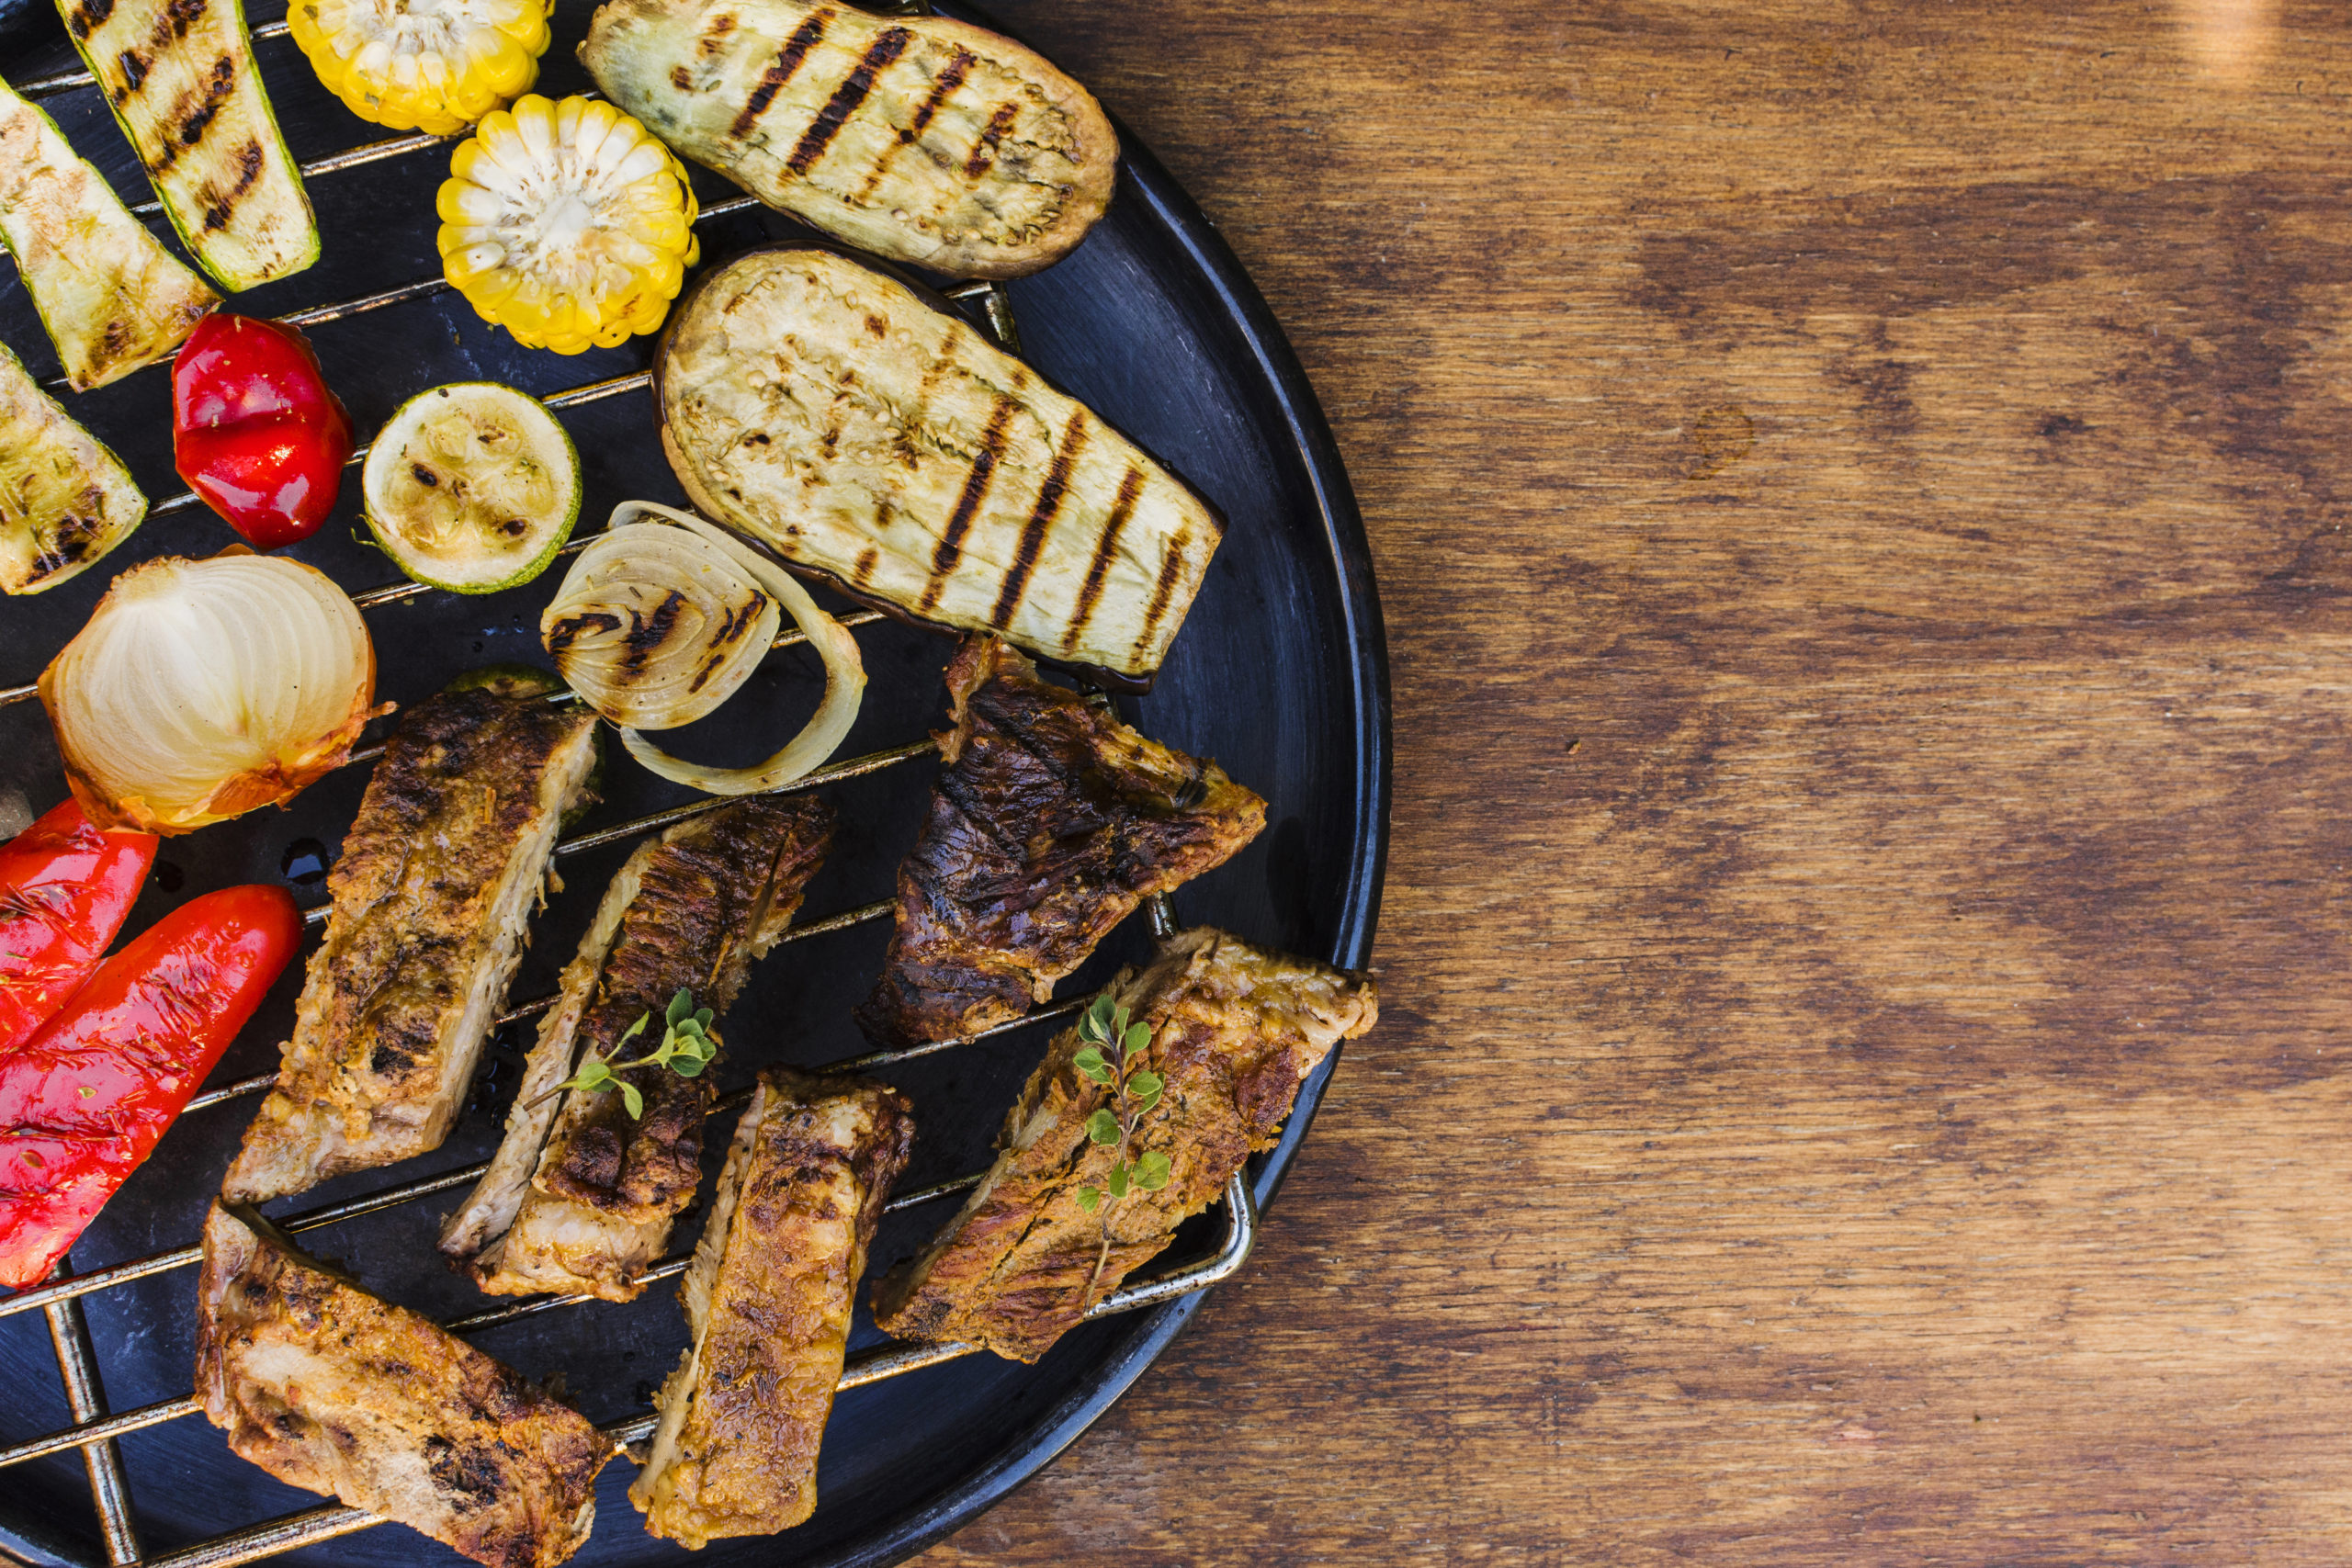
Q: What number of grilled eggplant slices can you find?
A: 2